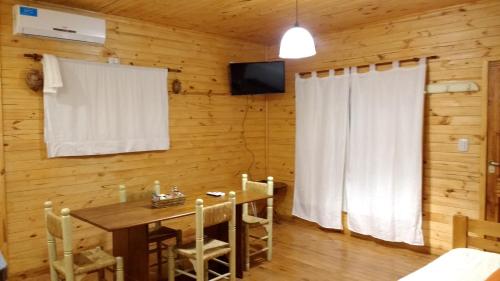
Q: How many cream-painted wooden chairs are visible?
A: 4